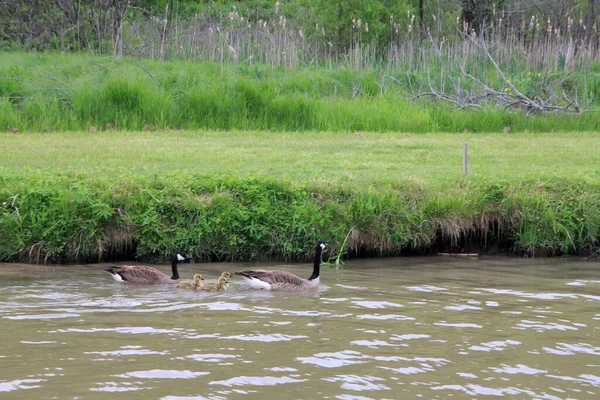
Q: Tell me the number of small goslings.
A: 3